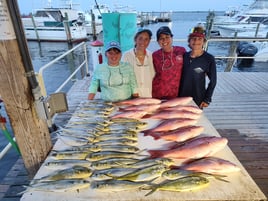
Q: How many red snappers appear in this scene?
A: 10